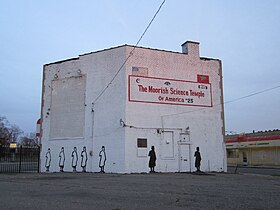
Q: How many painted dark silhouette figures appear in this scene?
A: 2